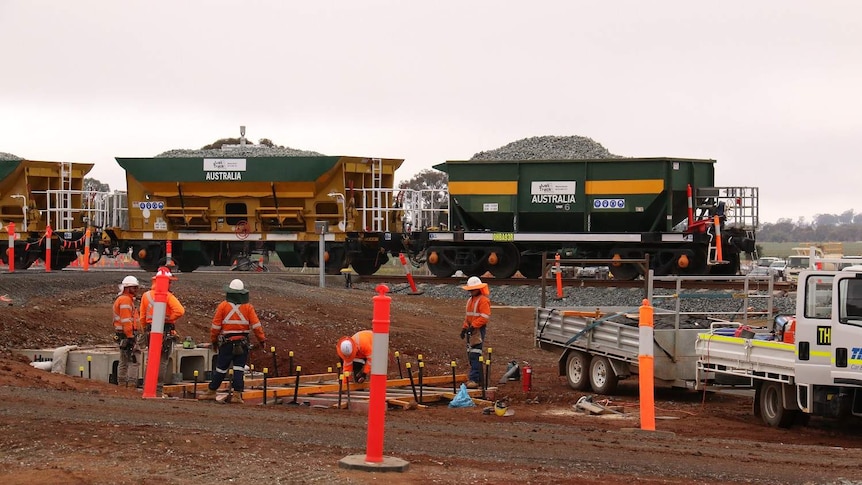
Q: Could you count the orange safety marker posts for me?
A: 11